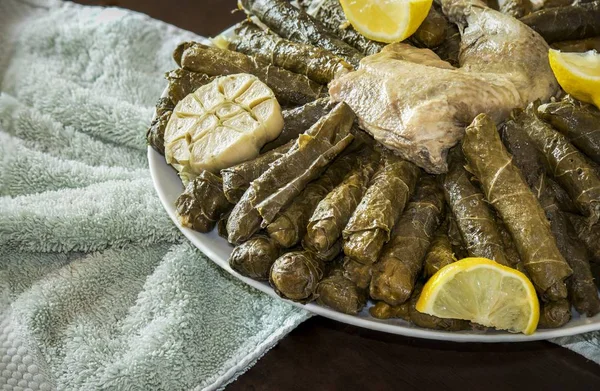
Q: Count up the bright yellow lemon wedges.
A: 3